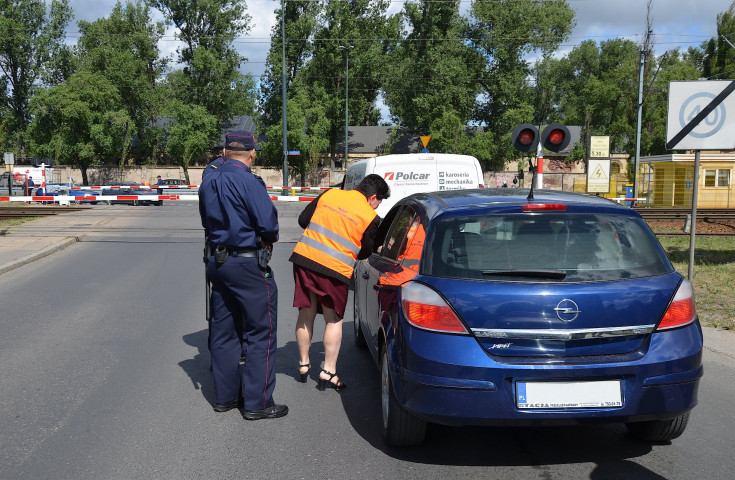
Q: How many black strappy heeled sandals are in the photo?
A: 2